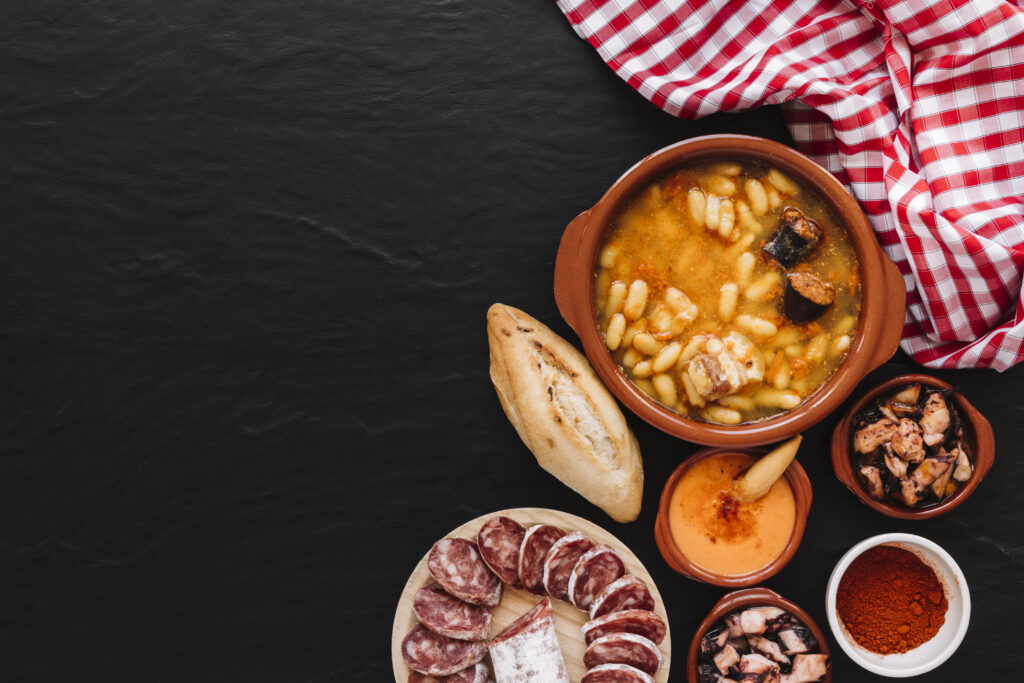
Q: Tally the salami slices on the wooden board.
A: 12